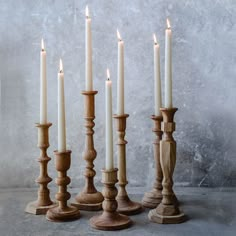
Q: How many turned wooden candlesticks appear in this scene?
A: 7